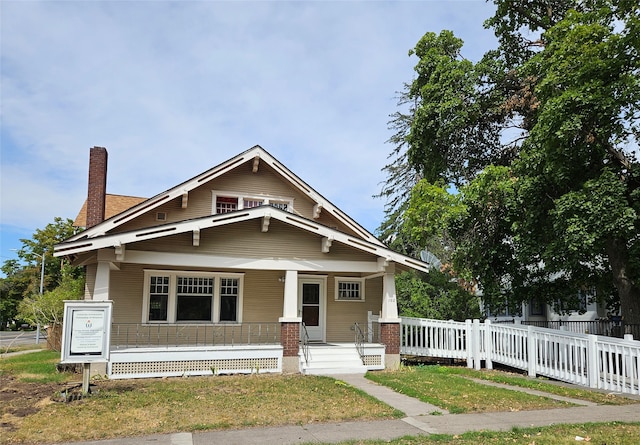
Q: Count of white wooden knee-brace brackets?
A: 8